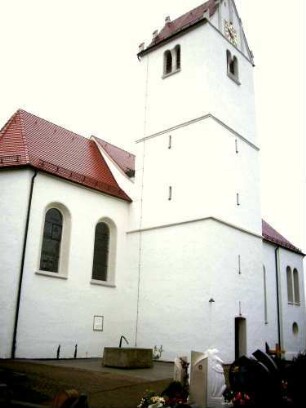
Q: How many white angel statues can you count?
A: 1